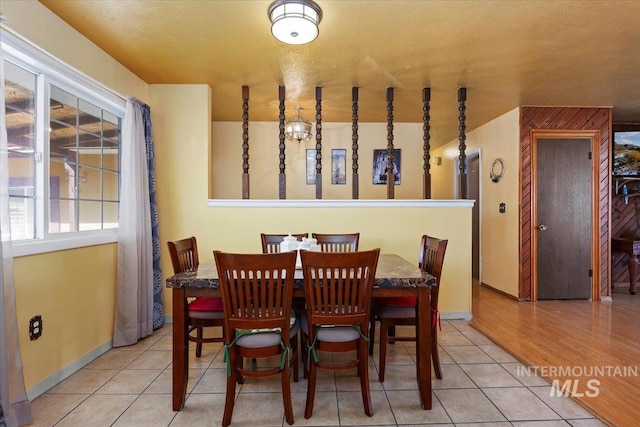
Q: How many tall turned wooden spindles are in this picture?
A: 7